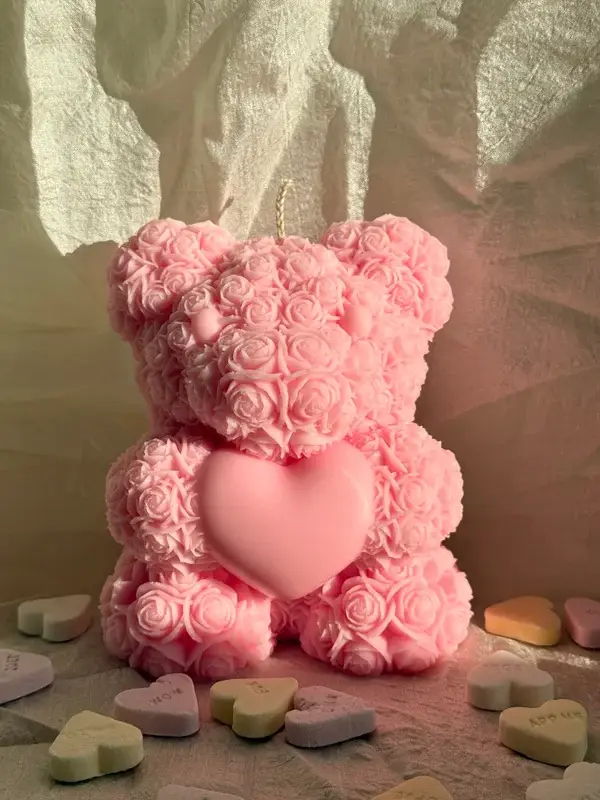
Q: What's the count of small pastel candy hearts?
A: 13